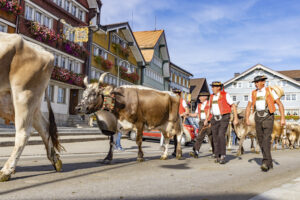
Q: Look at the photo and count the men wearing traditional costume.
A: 4